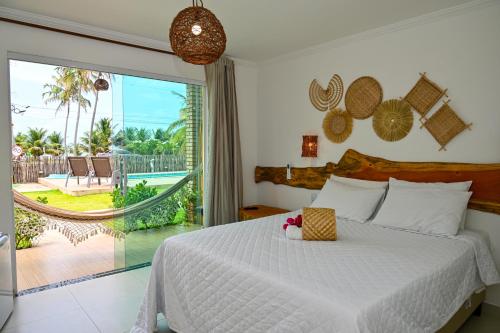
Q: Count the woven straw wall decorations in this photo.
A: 6